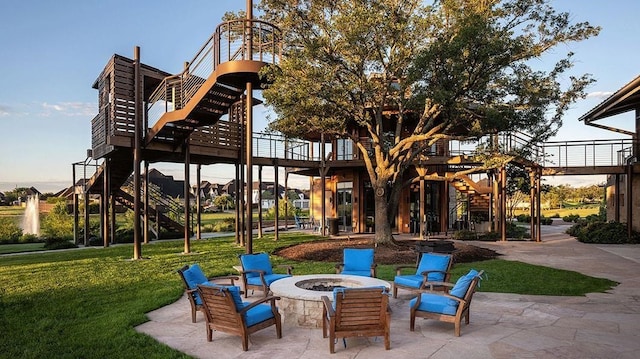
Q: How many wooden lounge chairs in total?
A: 7